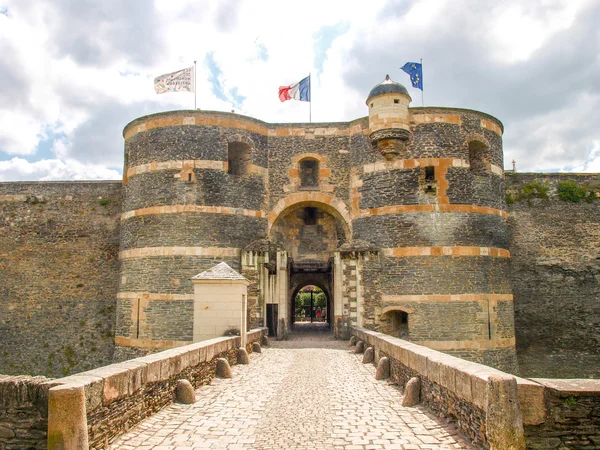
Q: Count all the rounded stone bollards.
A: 10